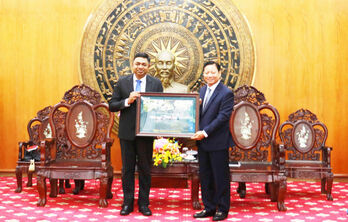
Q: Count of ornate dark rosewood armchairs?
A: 4